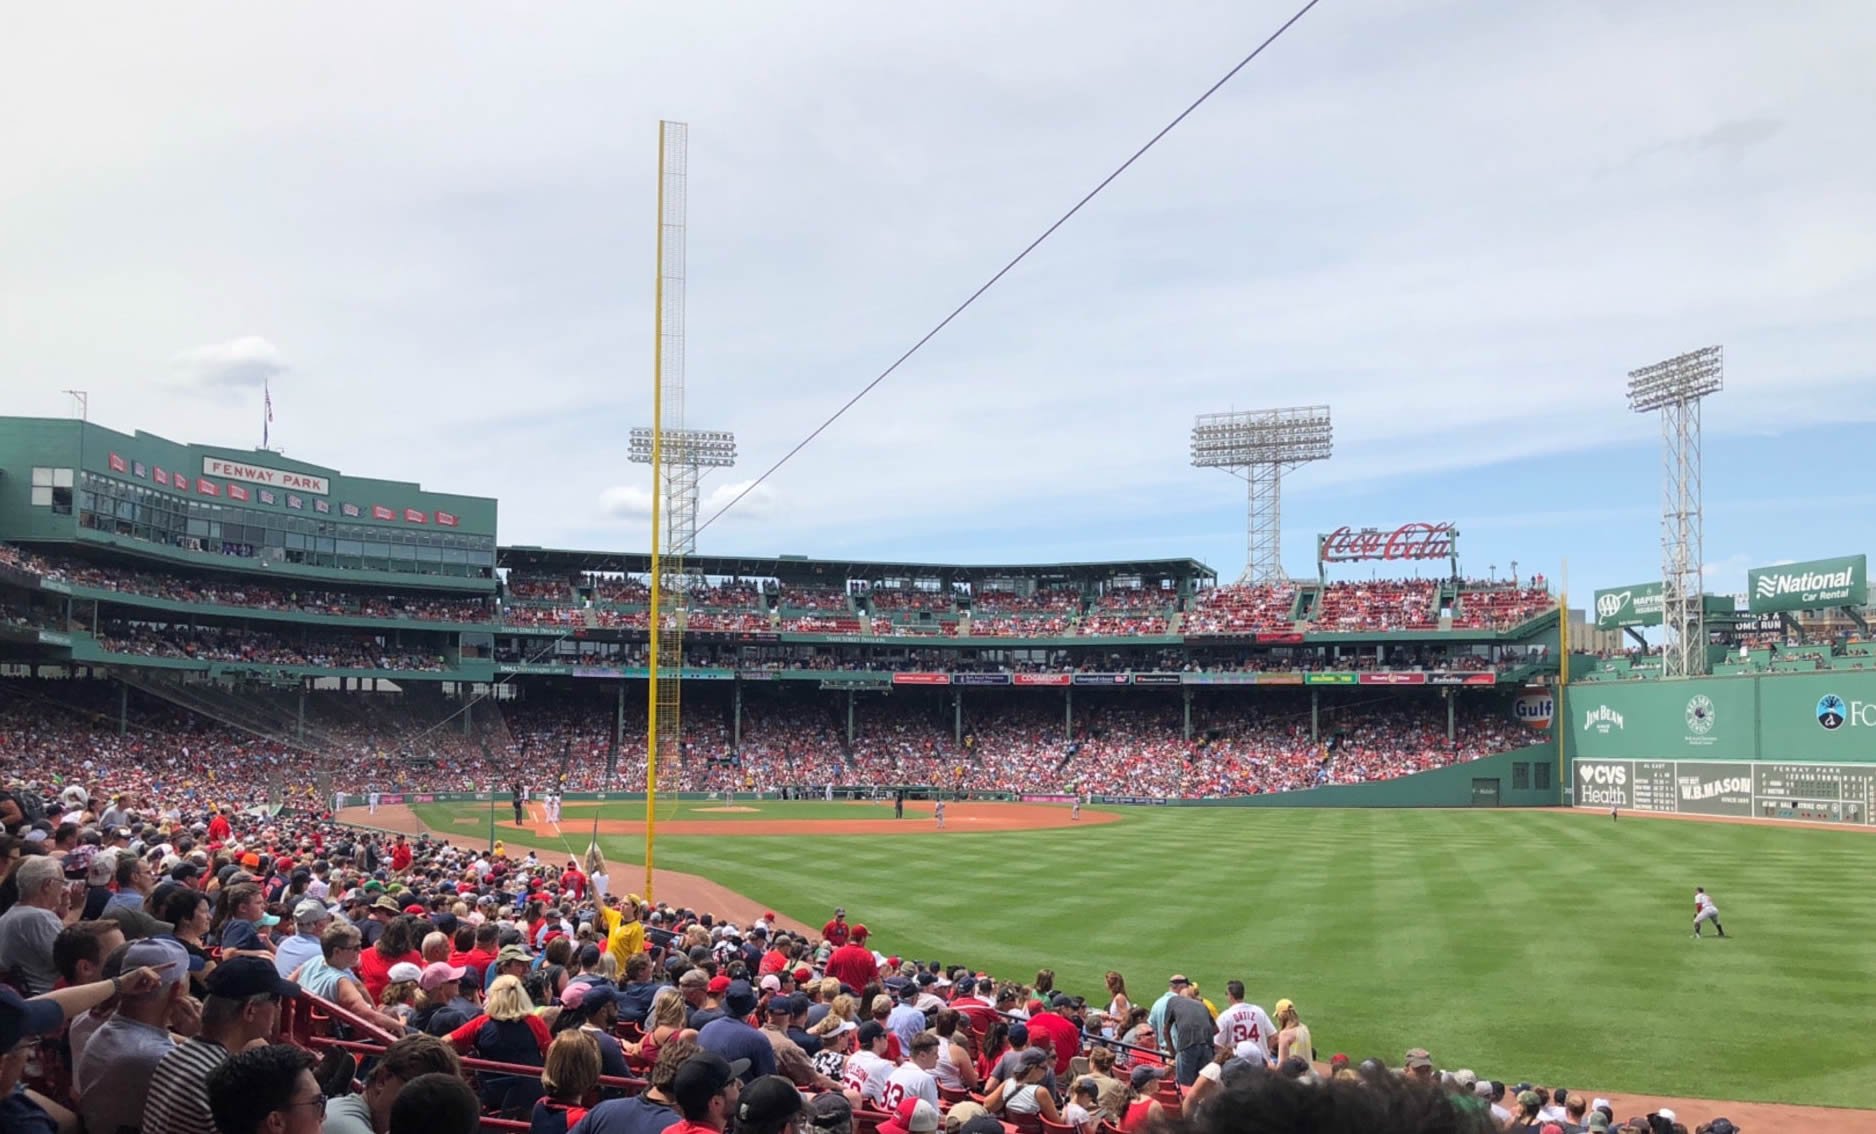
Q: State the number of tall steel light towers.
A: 3